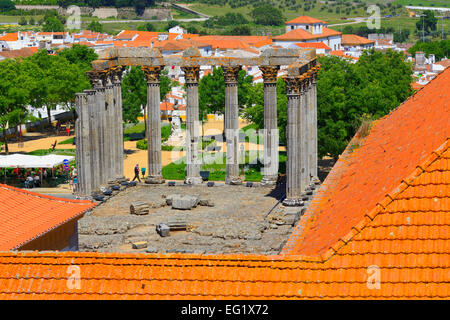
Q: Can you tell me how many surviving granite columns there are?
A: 14